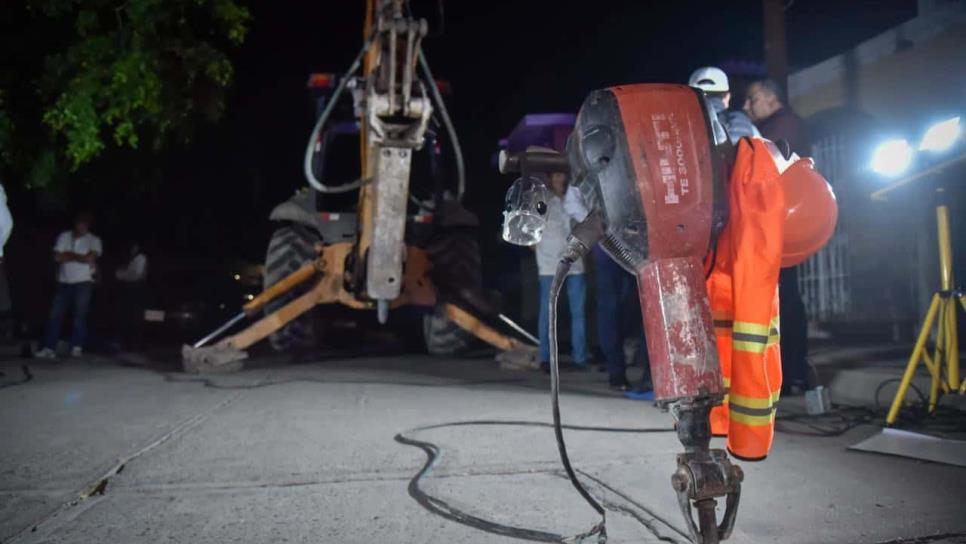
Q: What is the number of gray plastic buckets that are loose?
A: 0